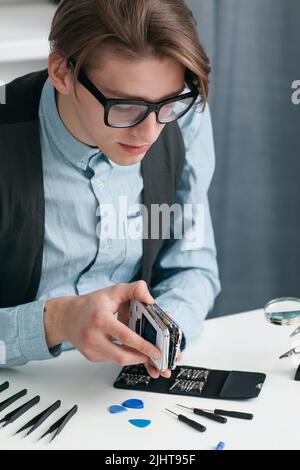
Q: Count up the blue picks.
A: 3